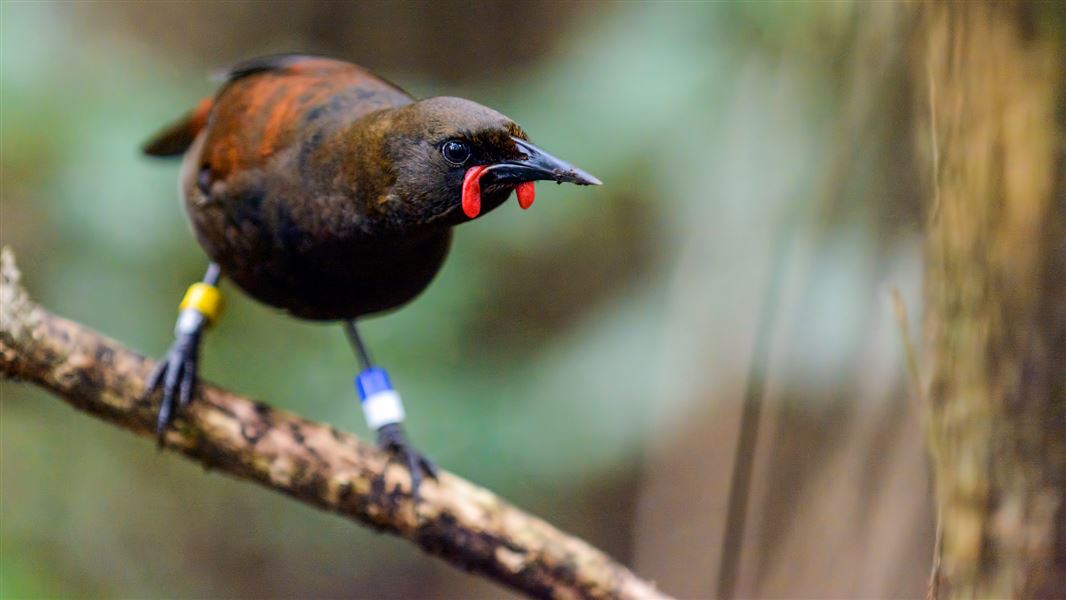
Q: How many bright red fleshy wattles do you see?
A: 2